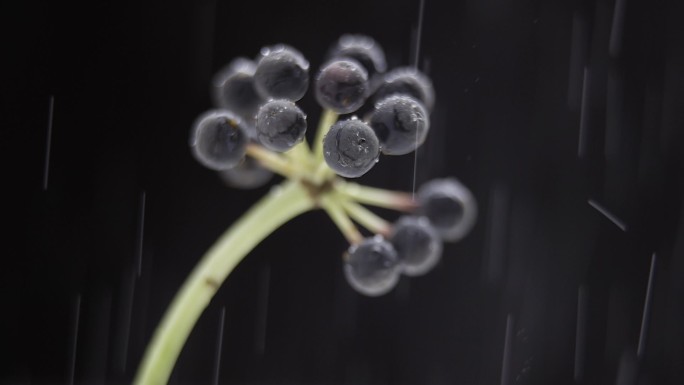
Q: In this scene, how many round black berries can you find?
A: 13